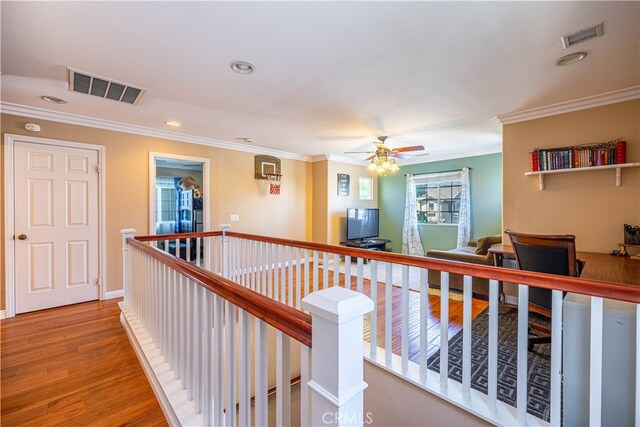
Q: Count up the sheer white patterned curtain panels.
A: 2